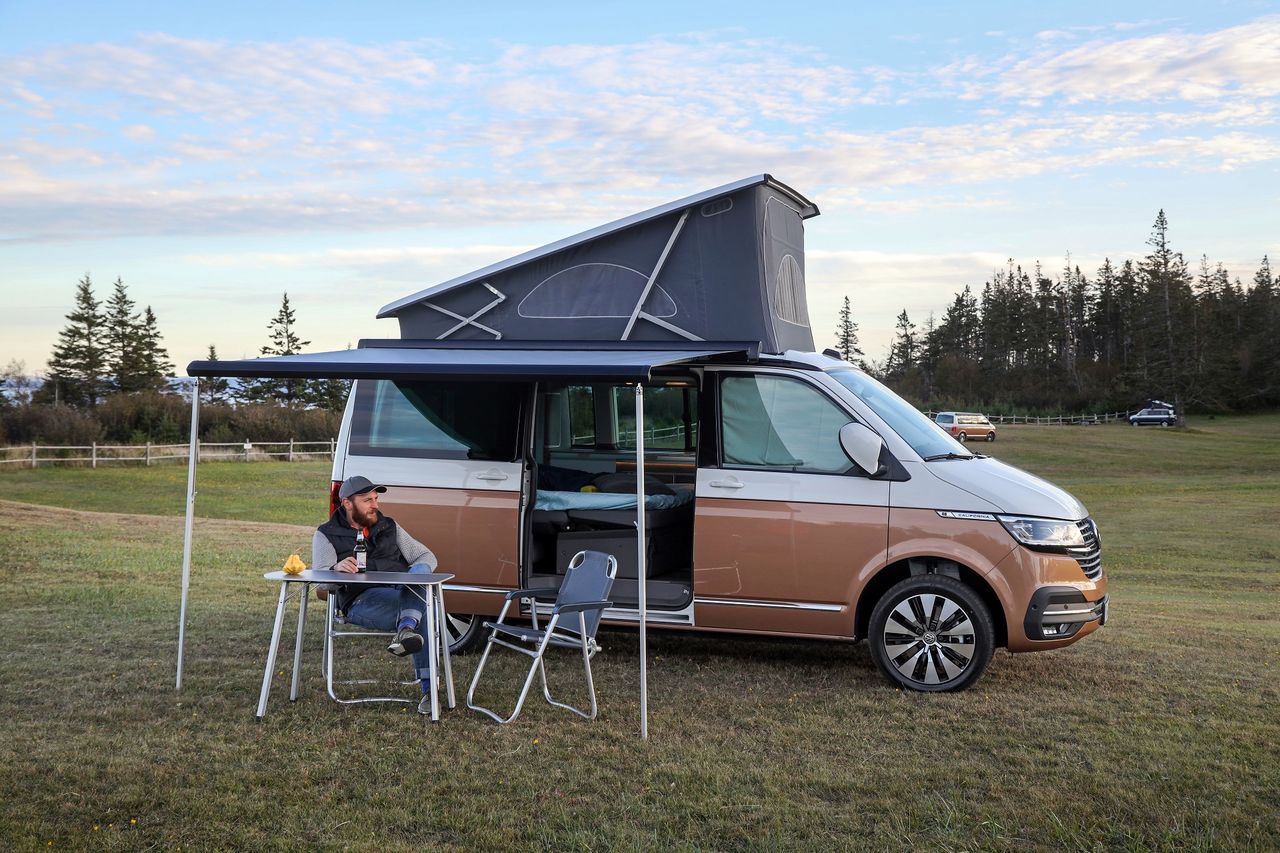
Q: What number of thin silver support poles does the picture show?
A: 2